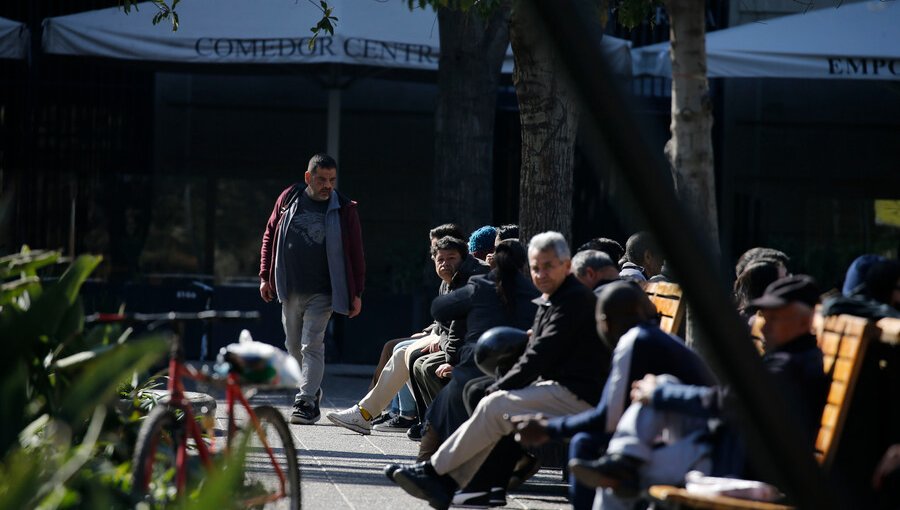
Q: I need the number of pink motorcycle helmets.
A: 0